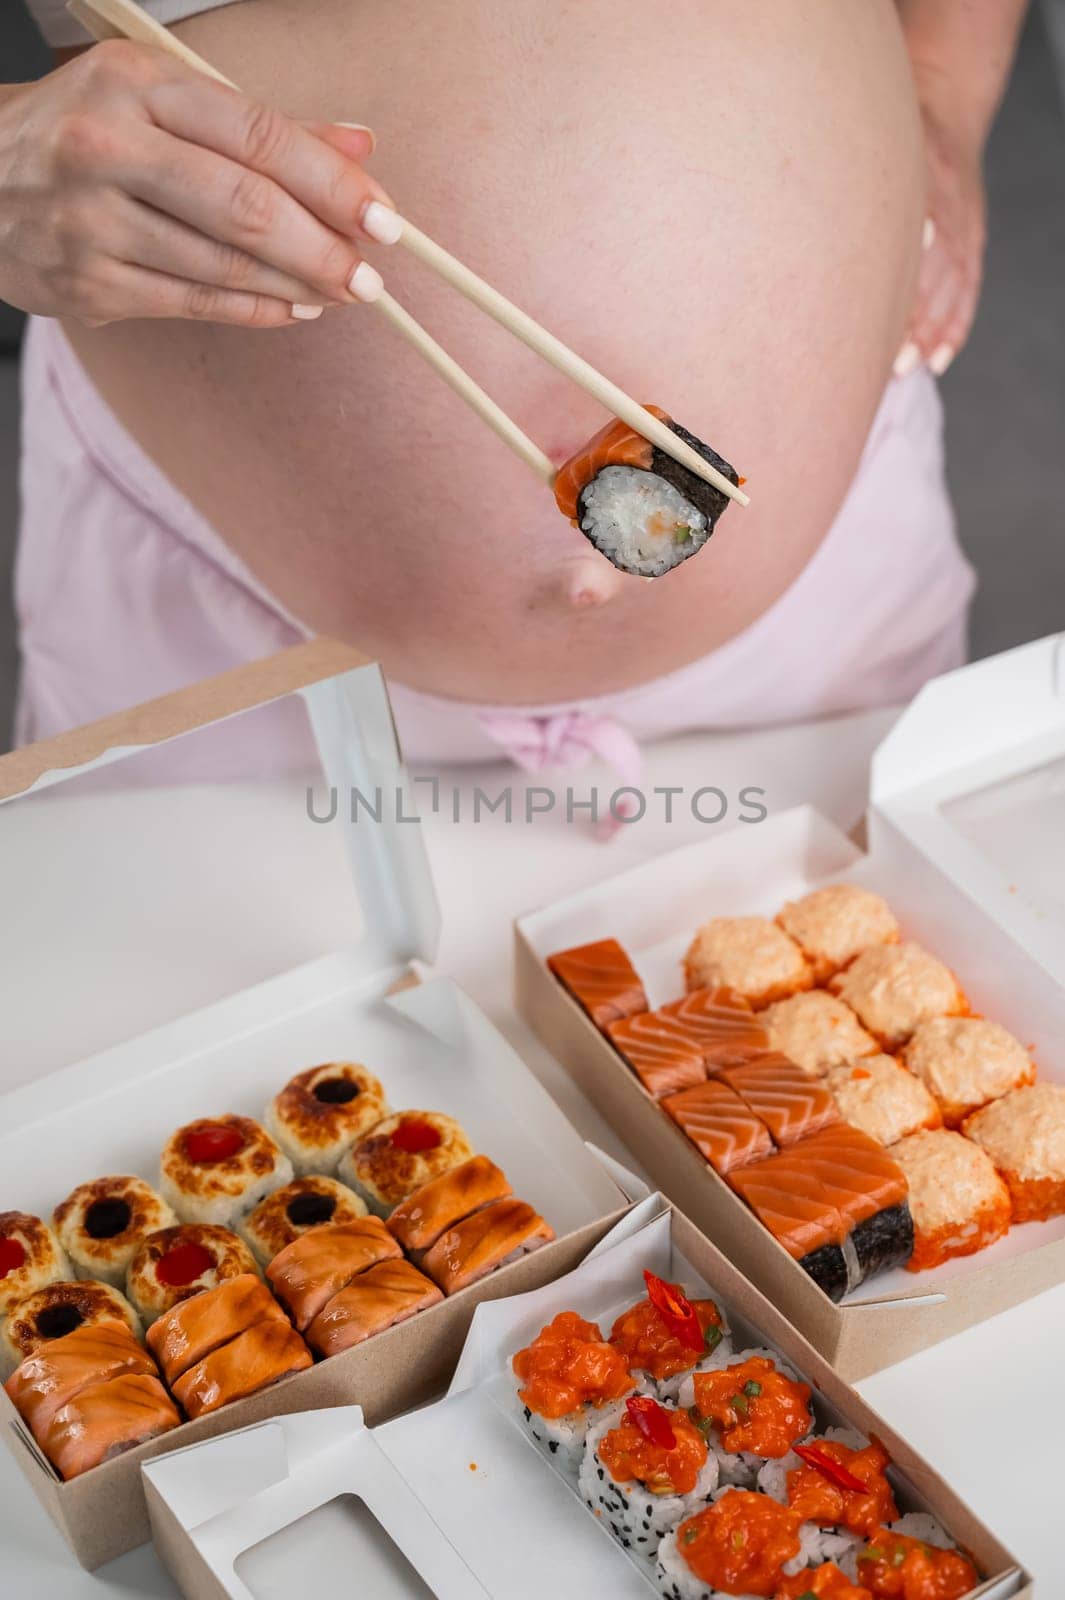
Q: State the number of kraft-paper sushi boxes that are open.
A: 3